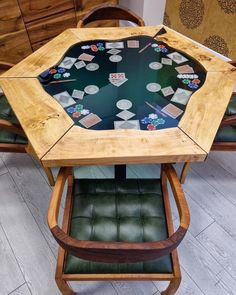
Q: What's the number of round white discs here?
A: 6